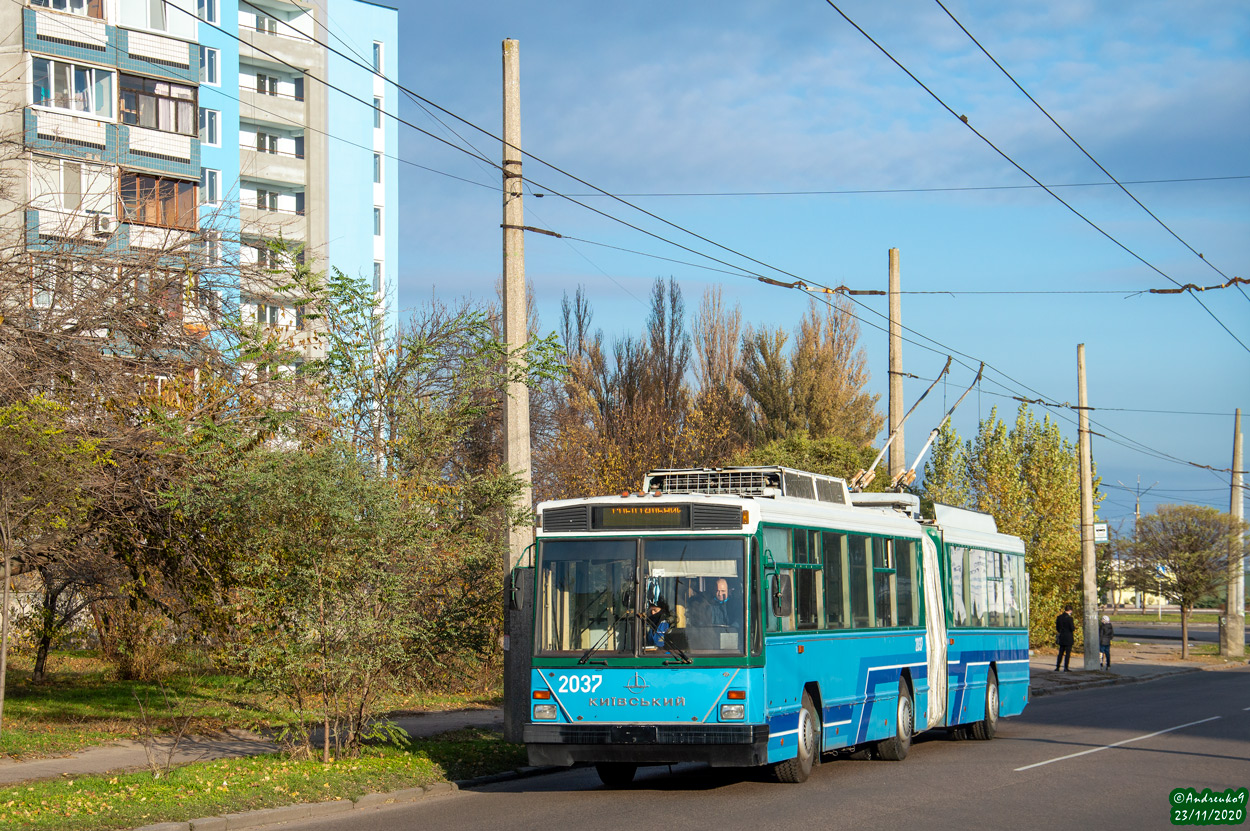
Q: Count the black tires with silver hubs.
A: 3